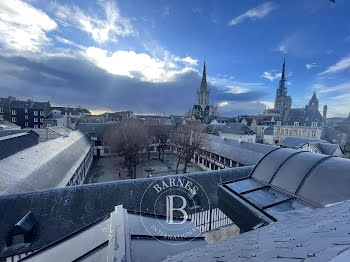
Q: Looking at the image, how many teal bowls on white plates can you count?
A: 0